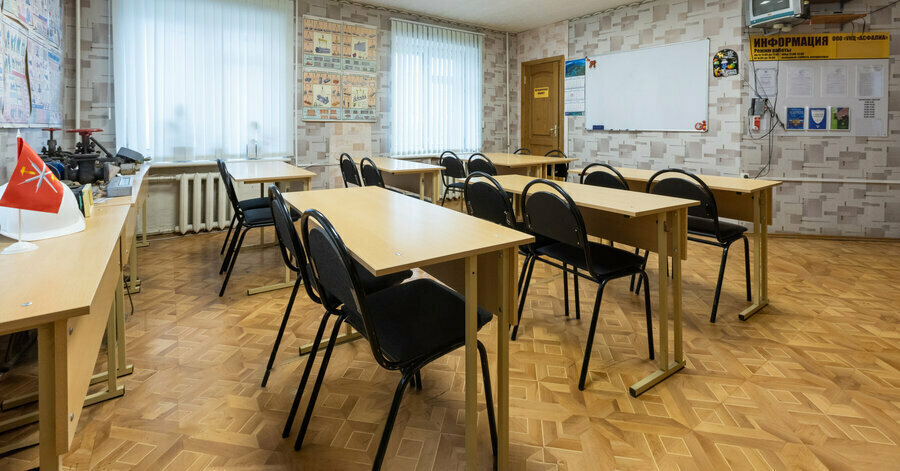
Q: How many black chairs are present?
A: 14